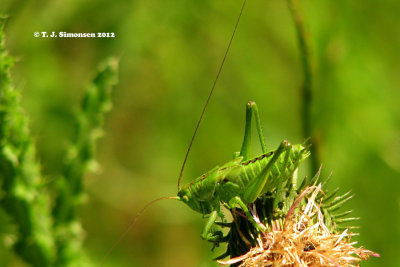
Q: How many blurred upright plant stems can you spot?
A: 3